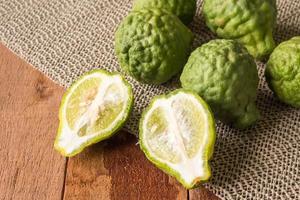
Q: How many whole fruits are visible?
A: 5